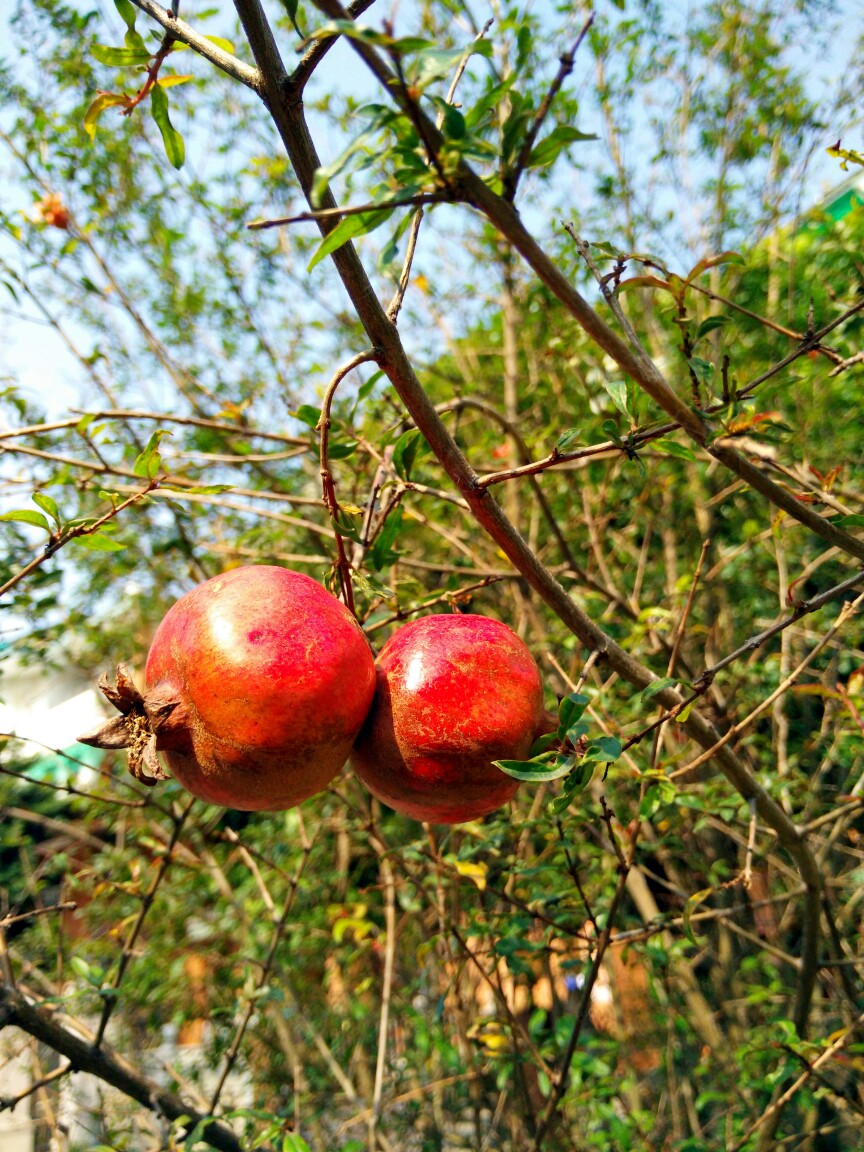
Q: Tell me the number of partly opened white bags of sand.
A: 0